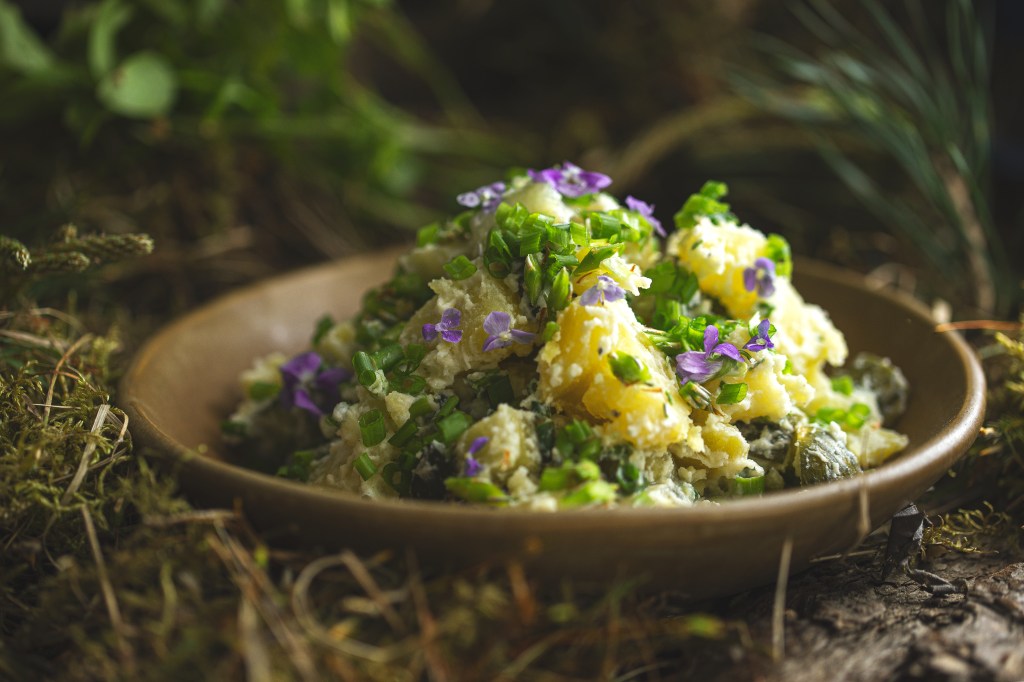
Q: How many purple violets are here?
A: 11